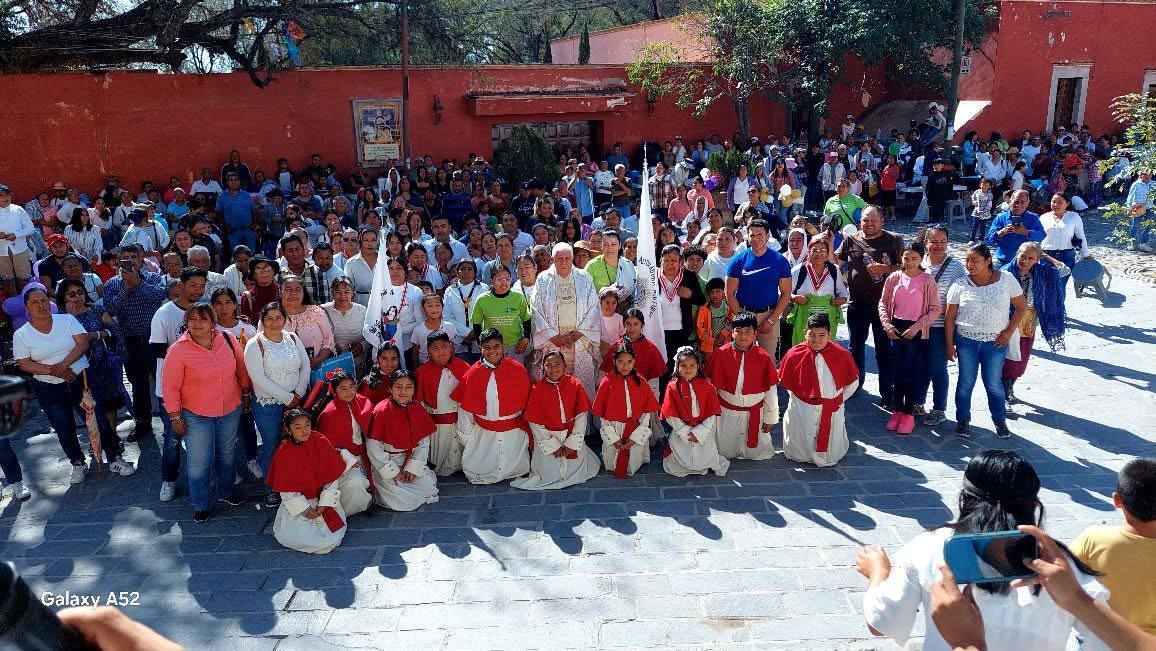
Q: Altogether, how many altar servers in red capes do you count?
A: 12